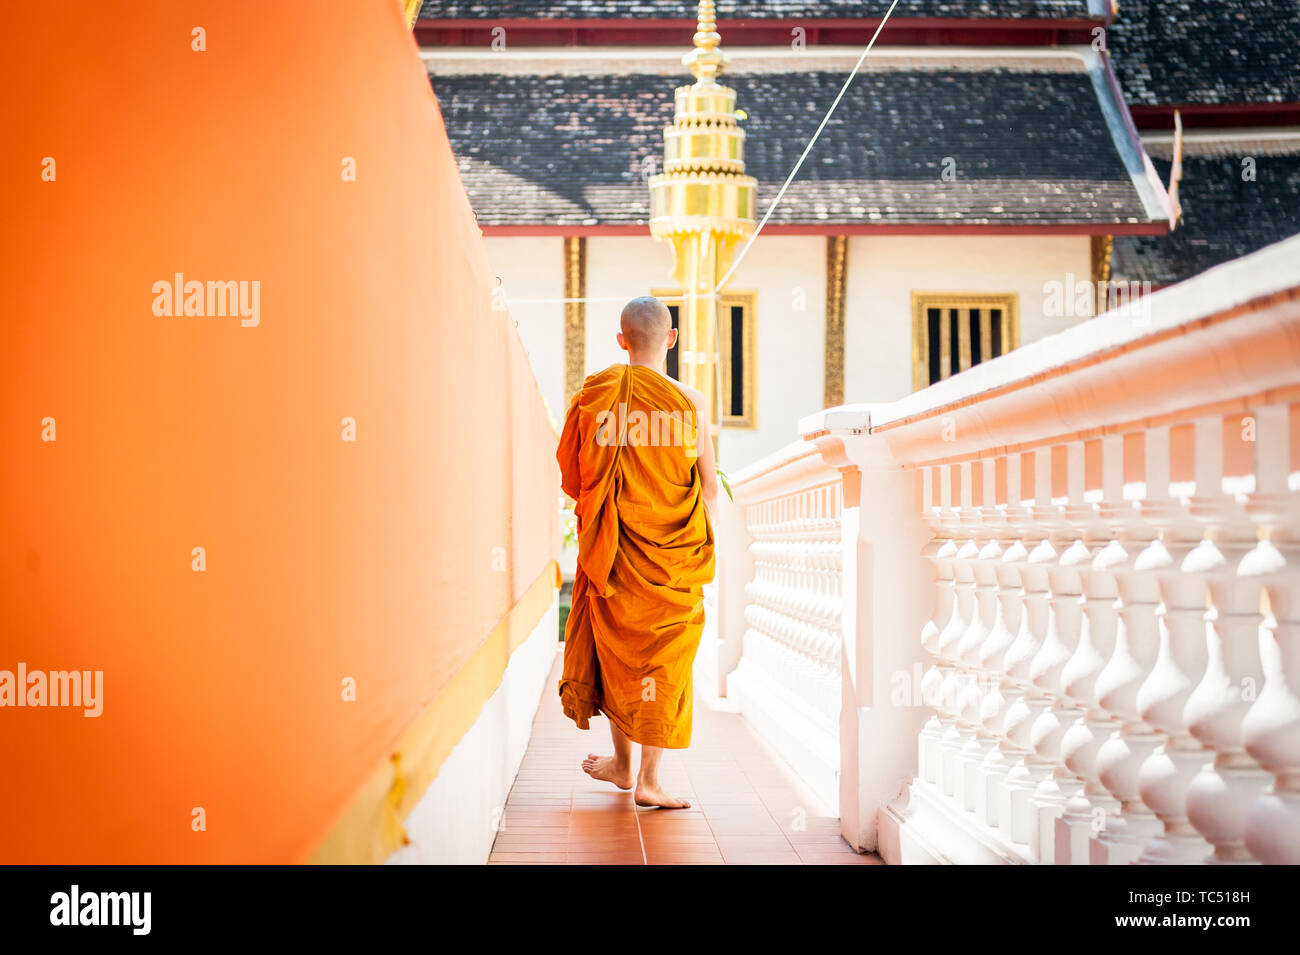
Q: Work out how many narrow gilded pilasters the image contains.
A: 3